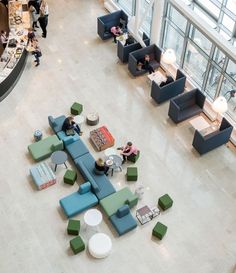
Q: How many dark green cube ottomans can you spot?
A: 8